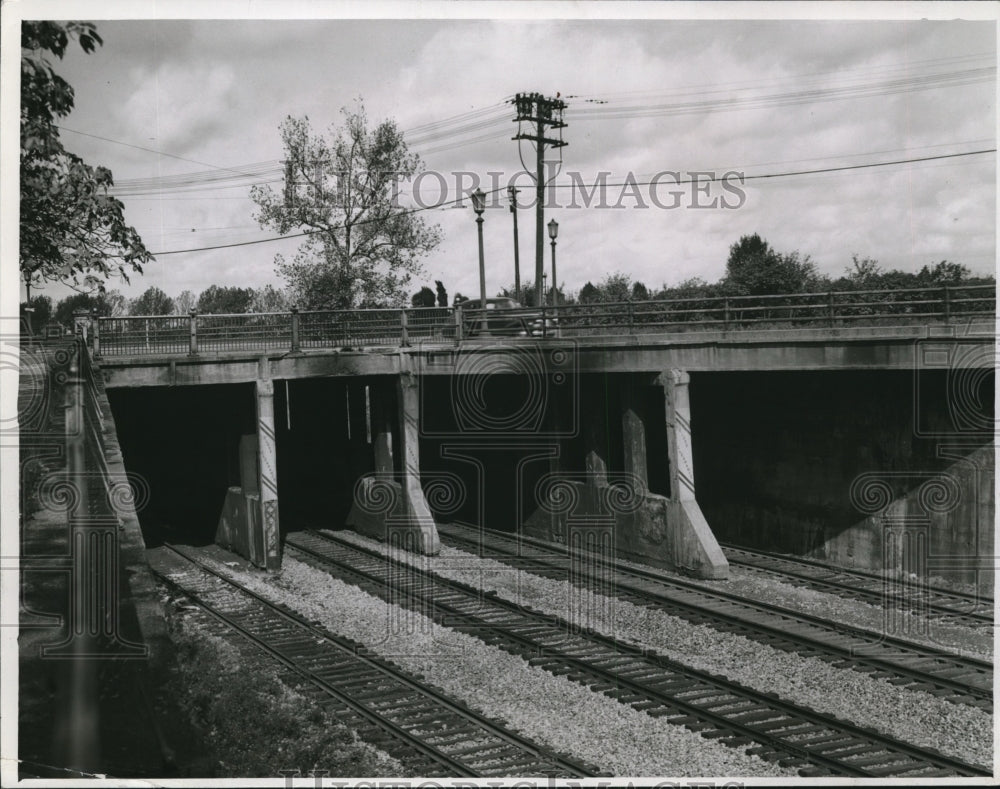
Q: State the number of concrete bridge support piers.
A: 3